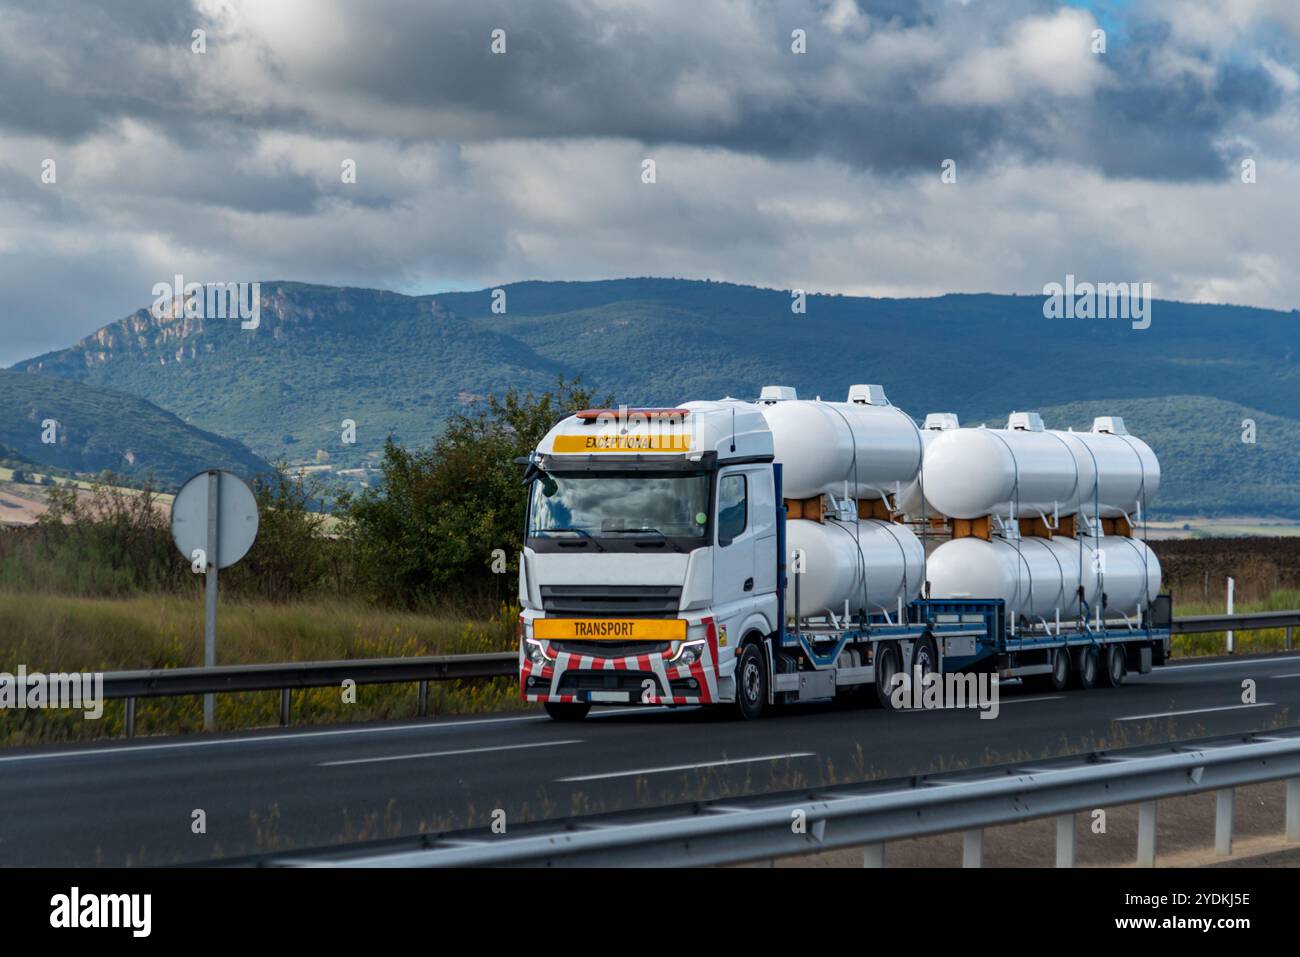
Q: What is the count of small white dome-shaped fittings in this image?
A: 5